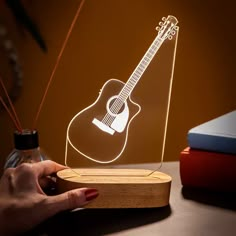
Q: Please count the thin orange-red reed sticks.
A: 3